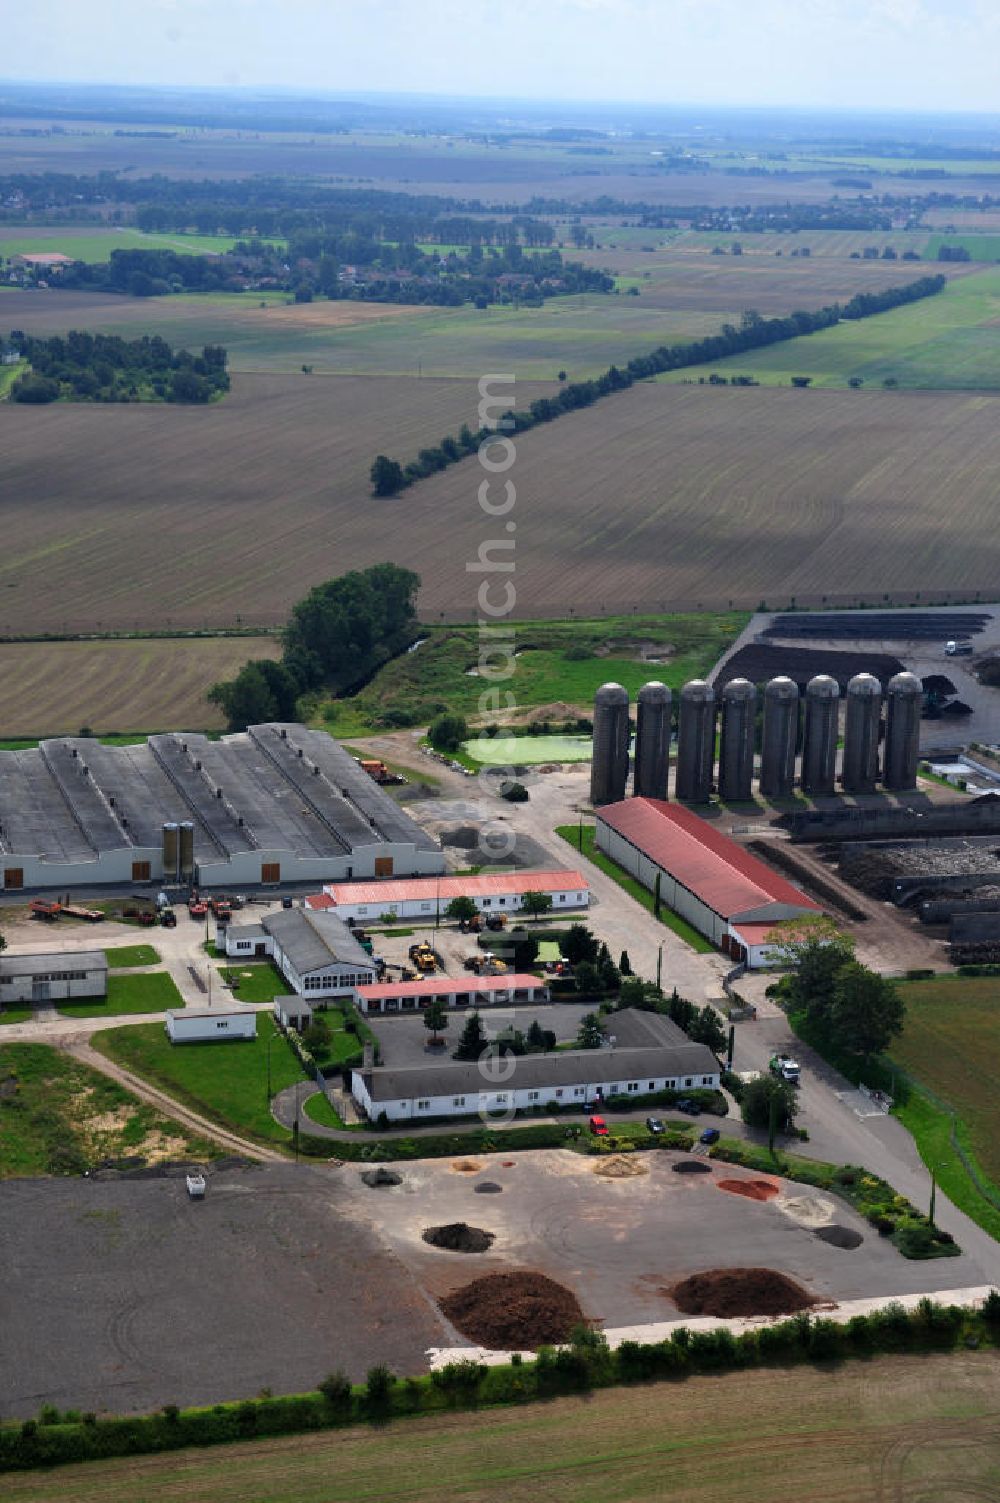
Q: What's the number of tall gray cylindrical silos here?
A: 8